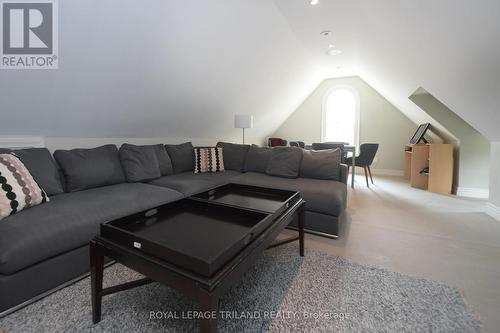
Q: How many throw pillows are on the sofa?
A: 2